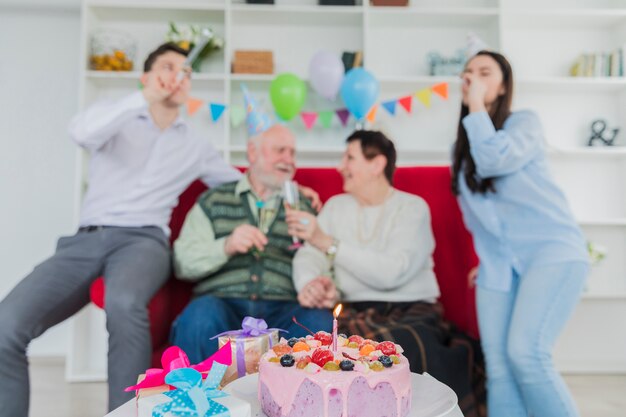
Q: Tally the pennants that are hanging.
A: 11